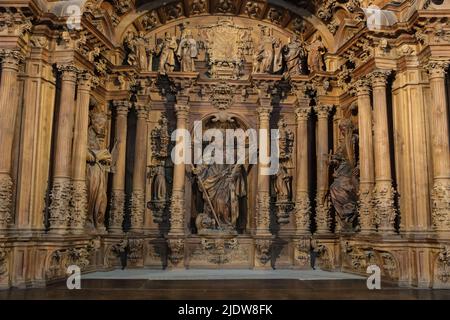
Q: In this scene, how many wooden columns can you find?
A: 12